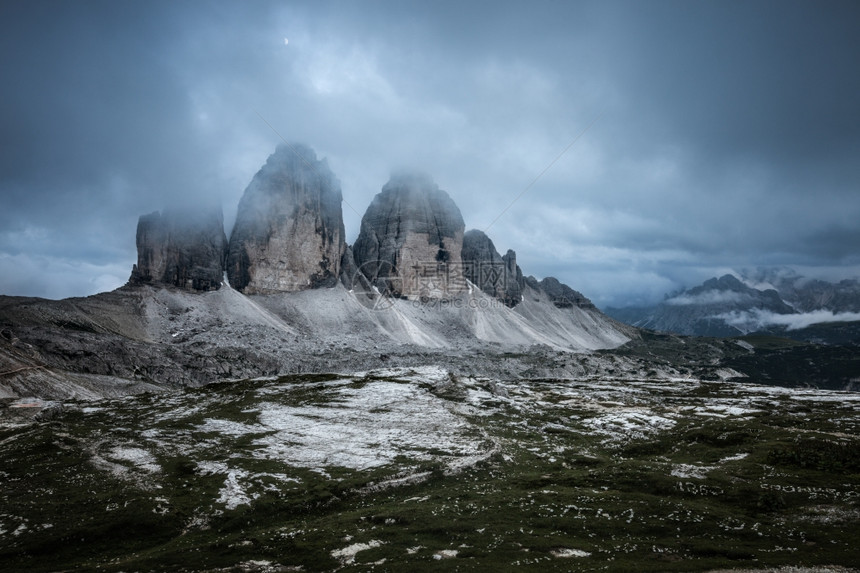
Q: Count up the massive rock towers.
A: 3